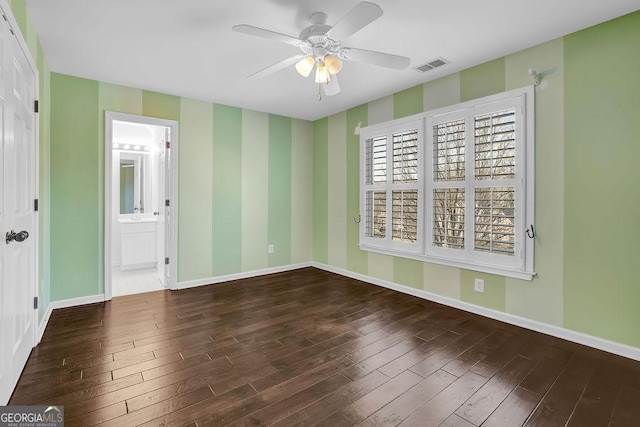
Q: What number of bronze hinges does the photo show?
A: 6